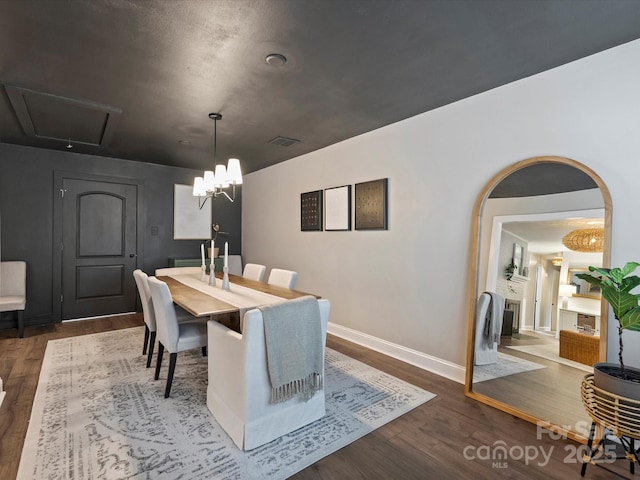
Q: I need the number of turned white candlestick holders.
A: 3